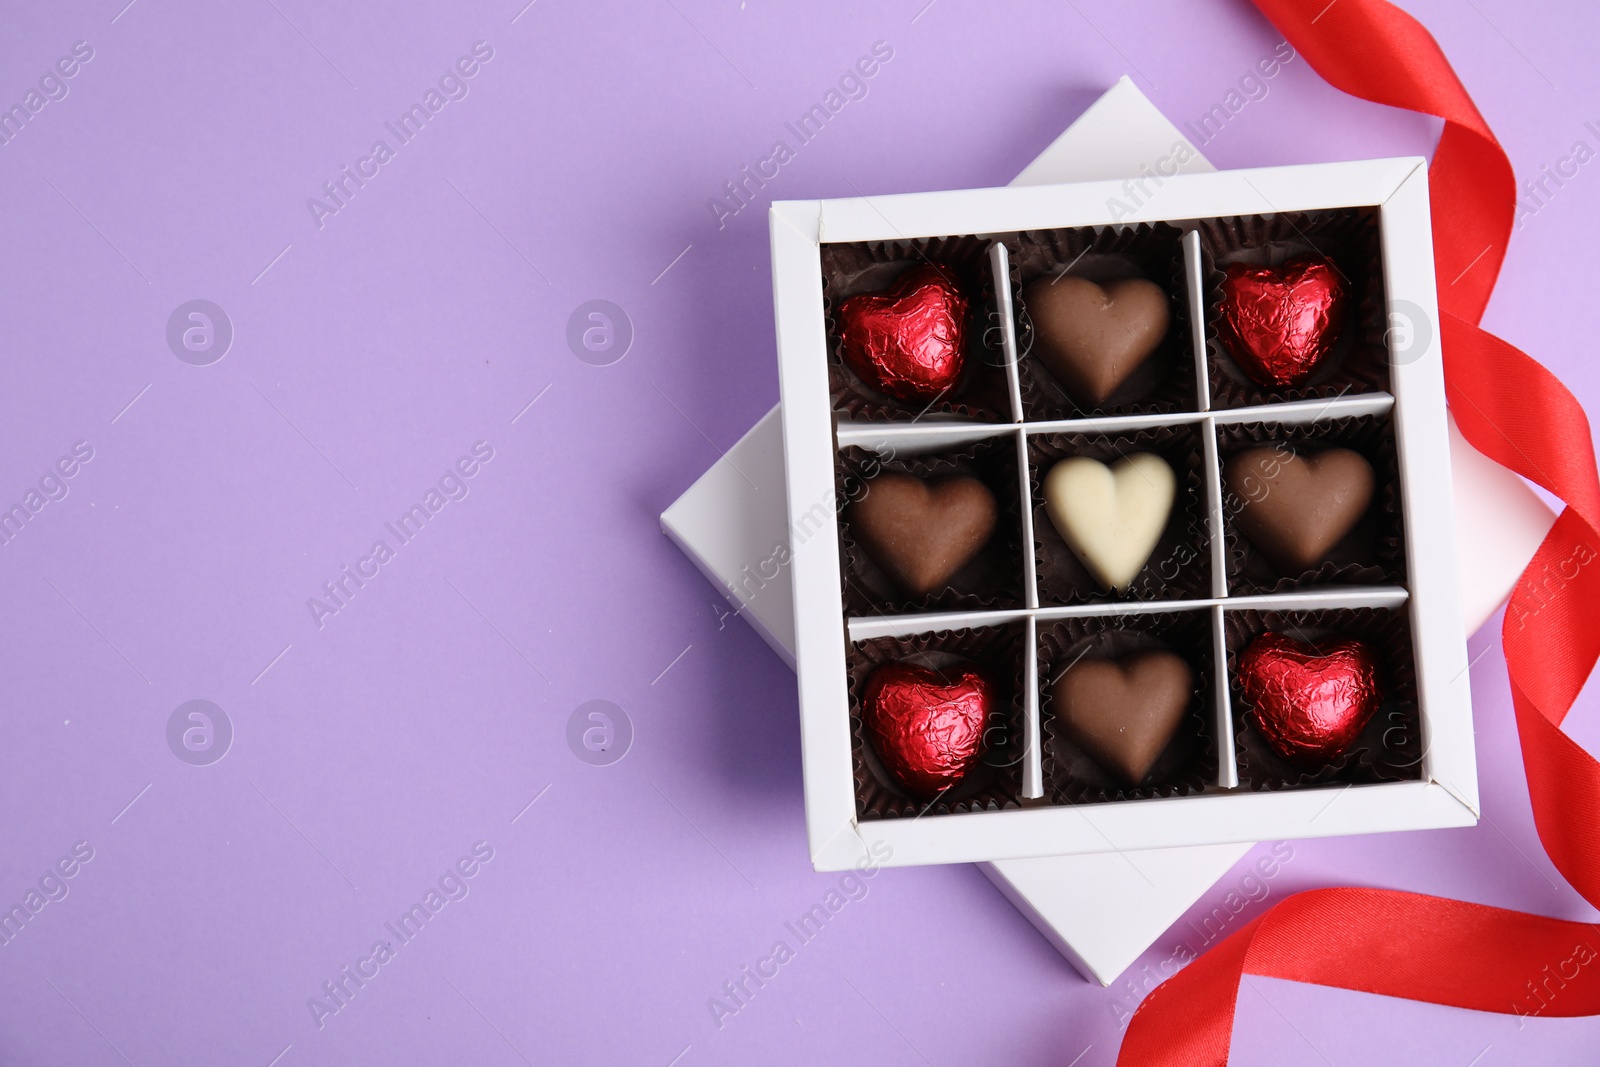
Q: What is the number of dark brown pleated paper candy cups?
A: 9